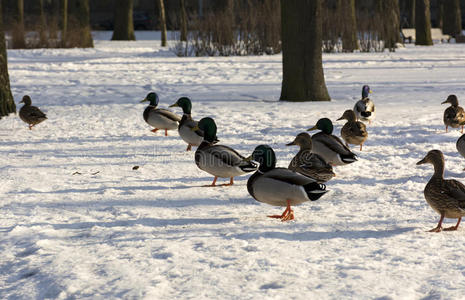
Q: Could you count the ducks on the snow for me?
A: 12